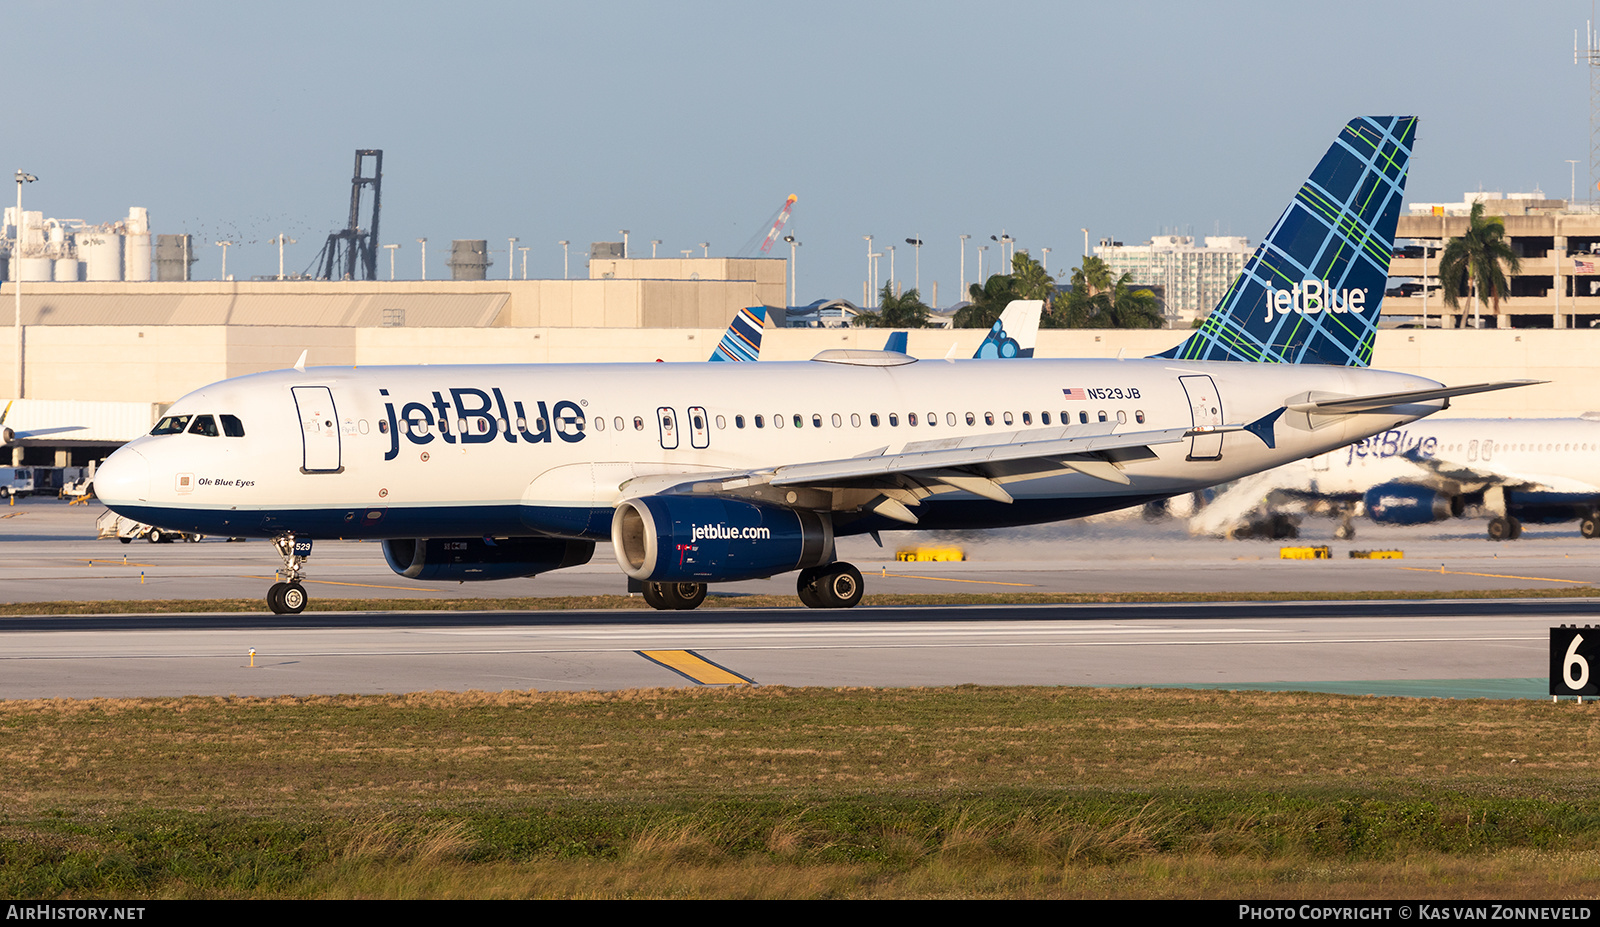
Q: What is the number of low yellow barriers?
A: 3